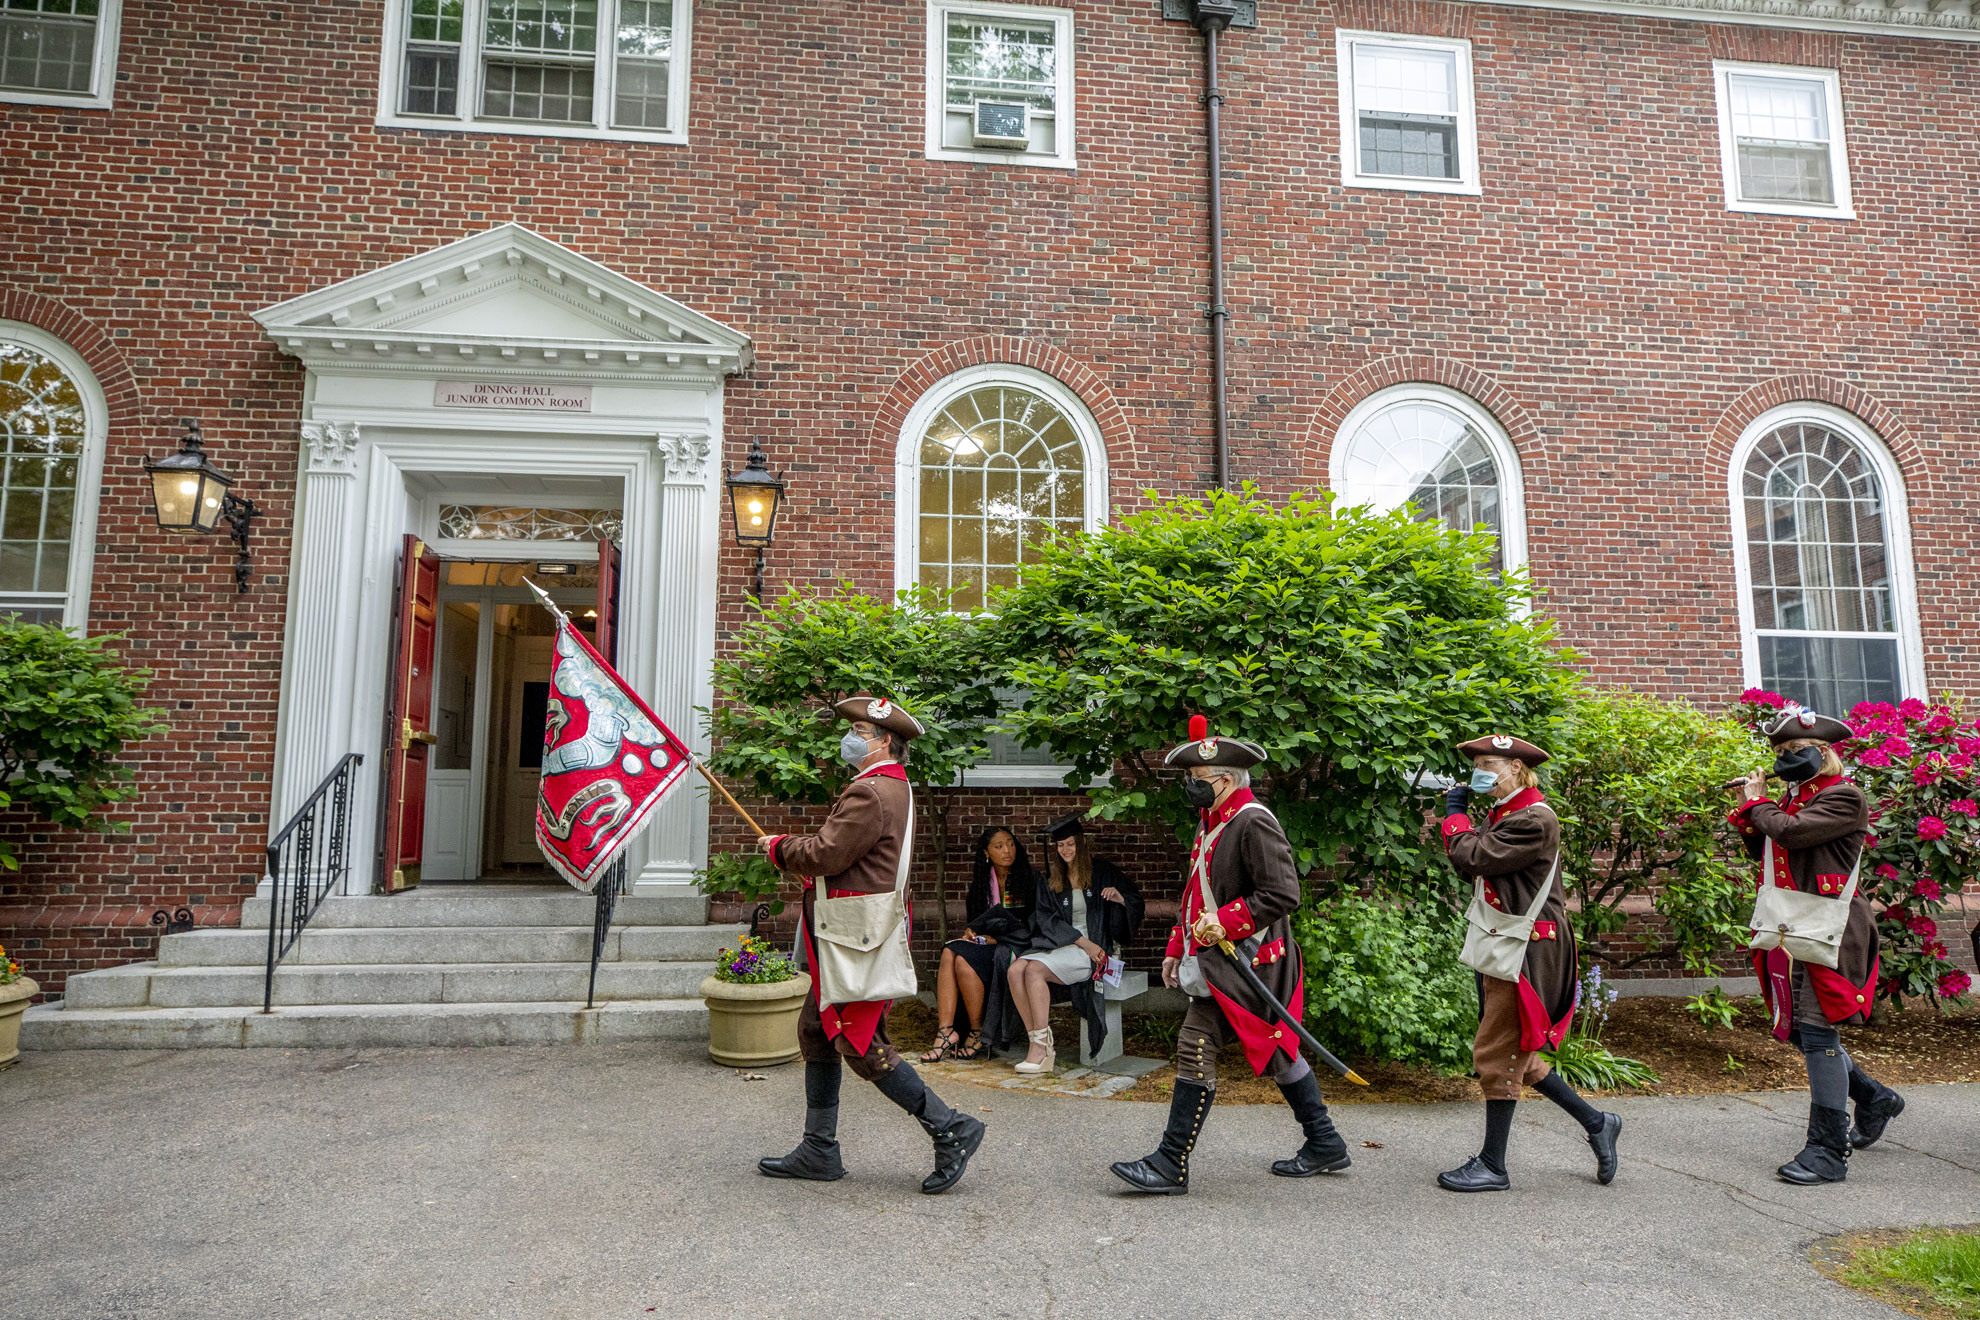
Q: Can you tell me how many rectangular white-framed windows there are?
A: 5